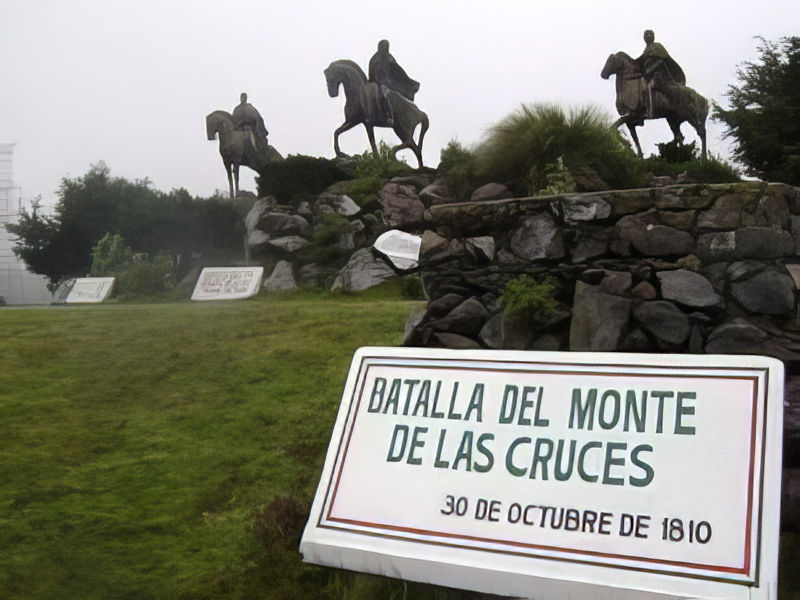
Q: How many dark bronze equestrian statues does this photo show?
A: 3